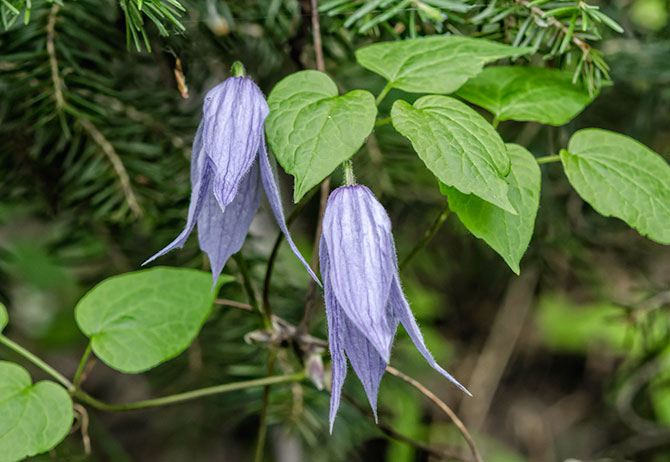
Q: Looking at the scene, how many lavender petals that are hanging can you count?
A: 8